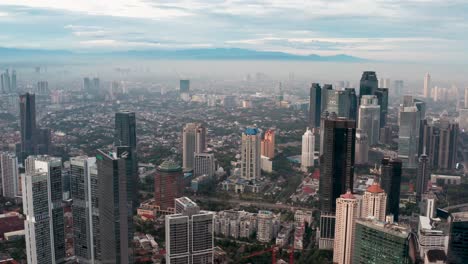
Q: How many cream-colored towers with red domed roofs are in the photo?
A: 2